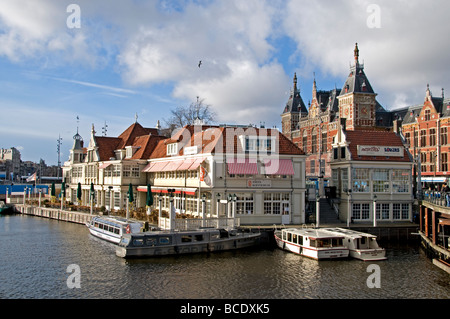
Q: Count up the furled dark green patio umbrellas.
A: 6